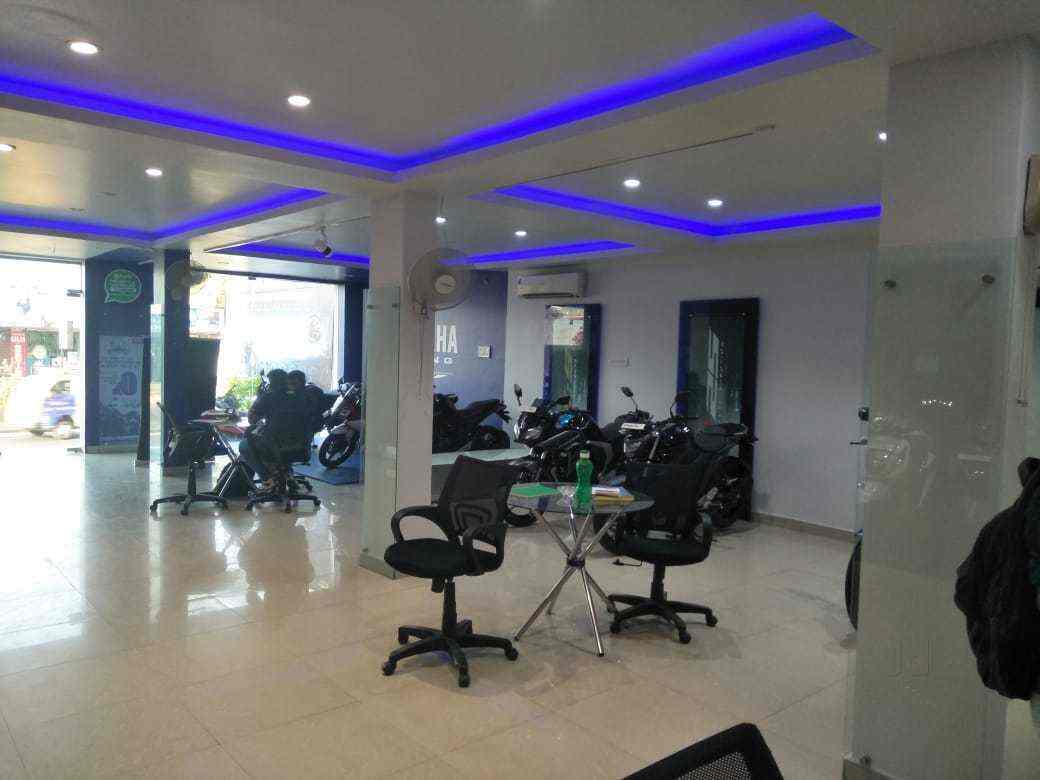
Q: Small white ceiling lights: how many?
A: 9